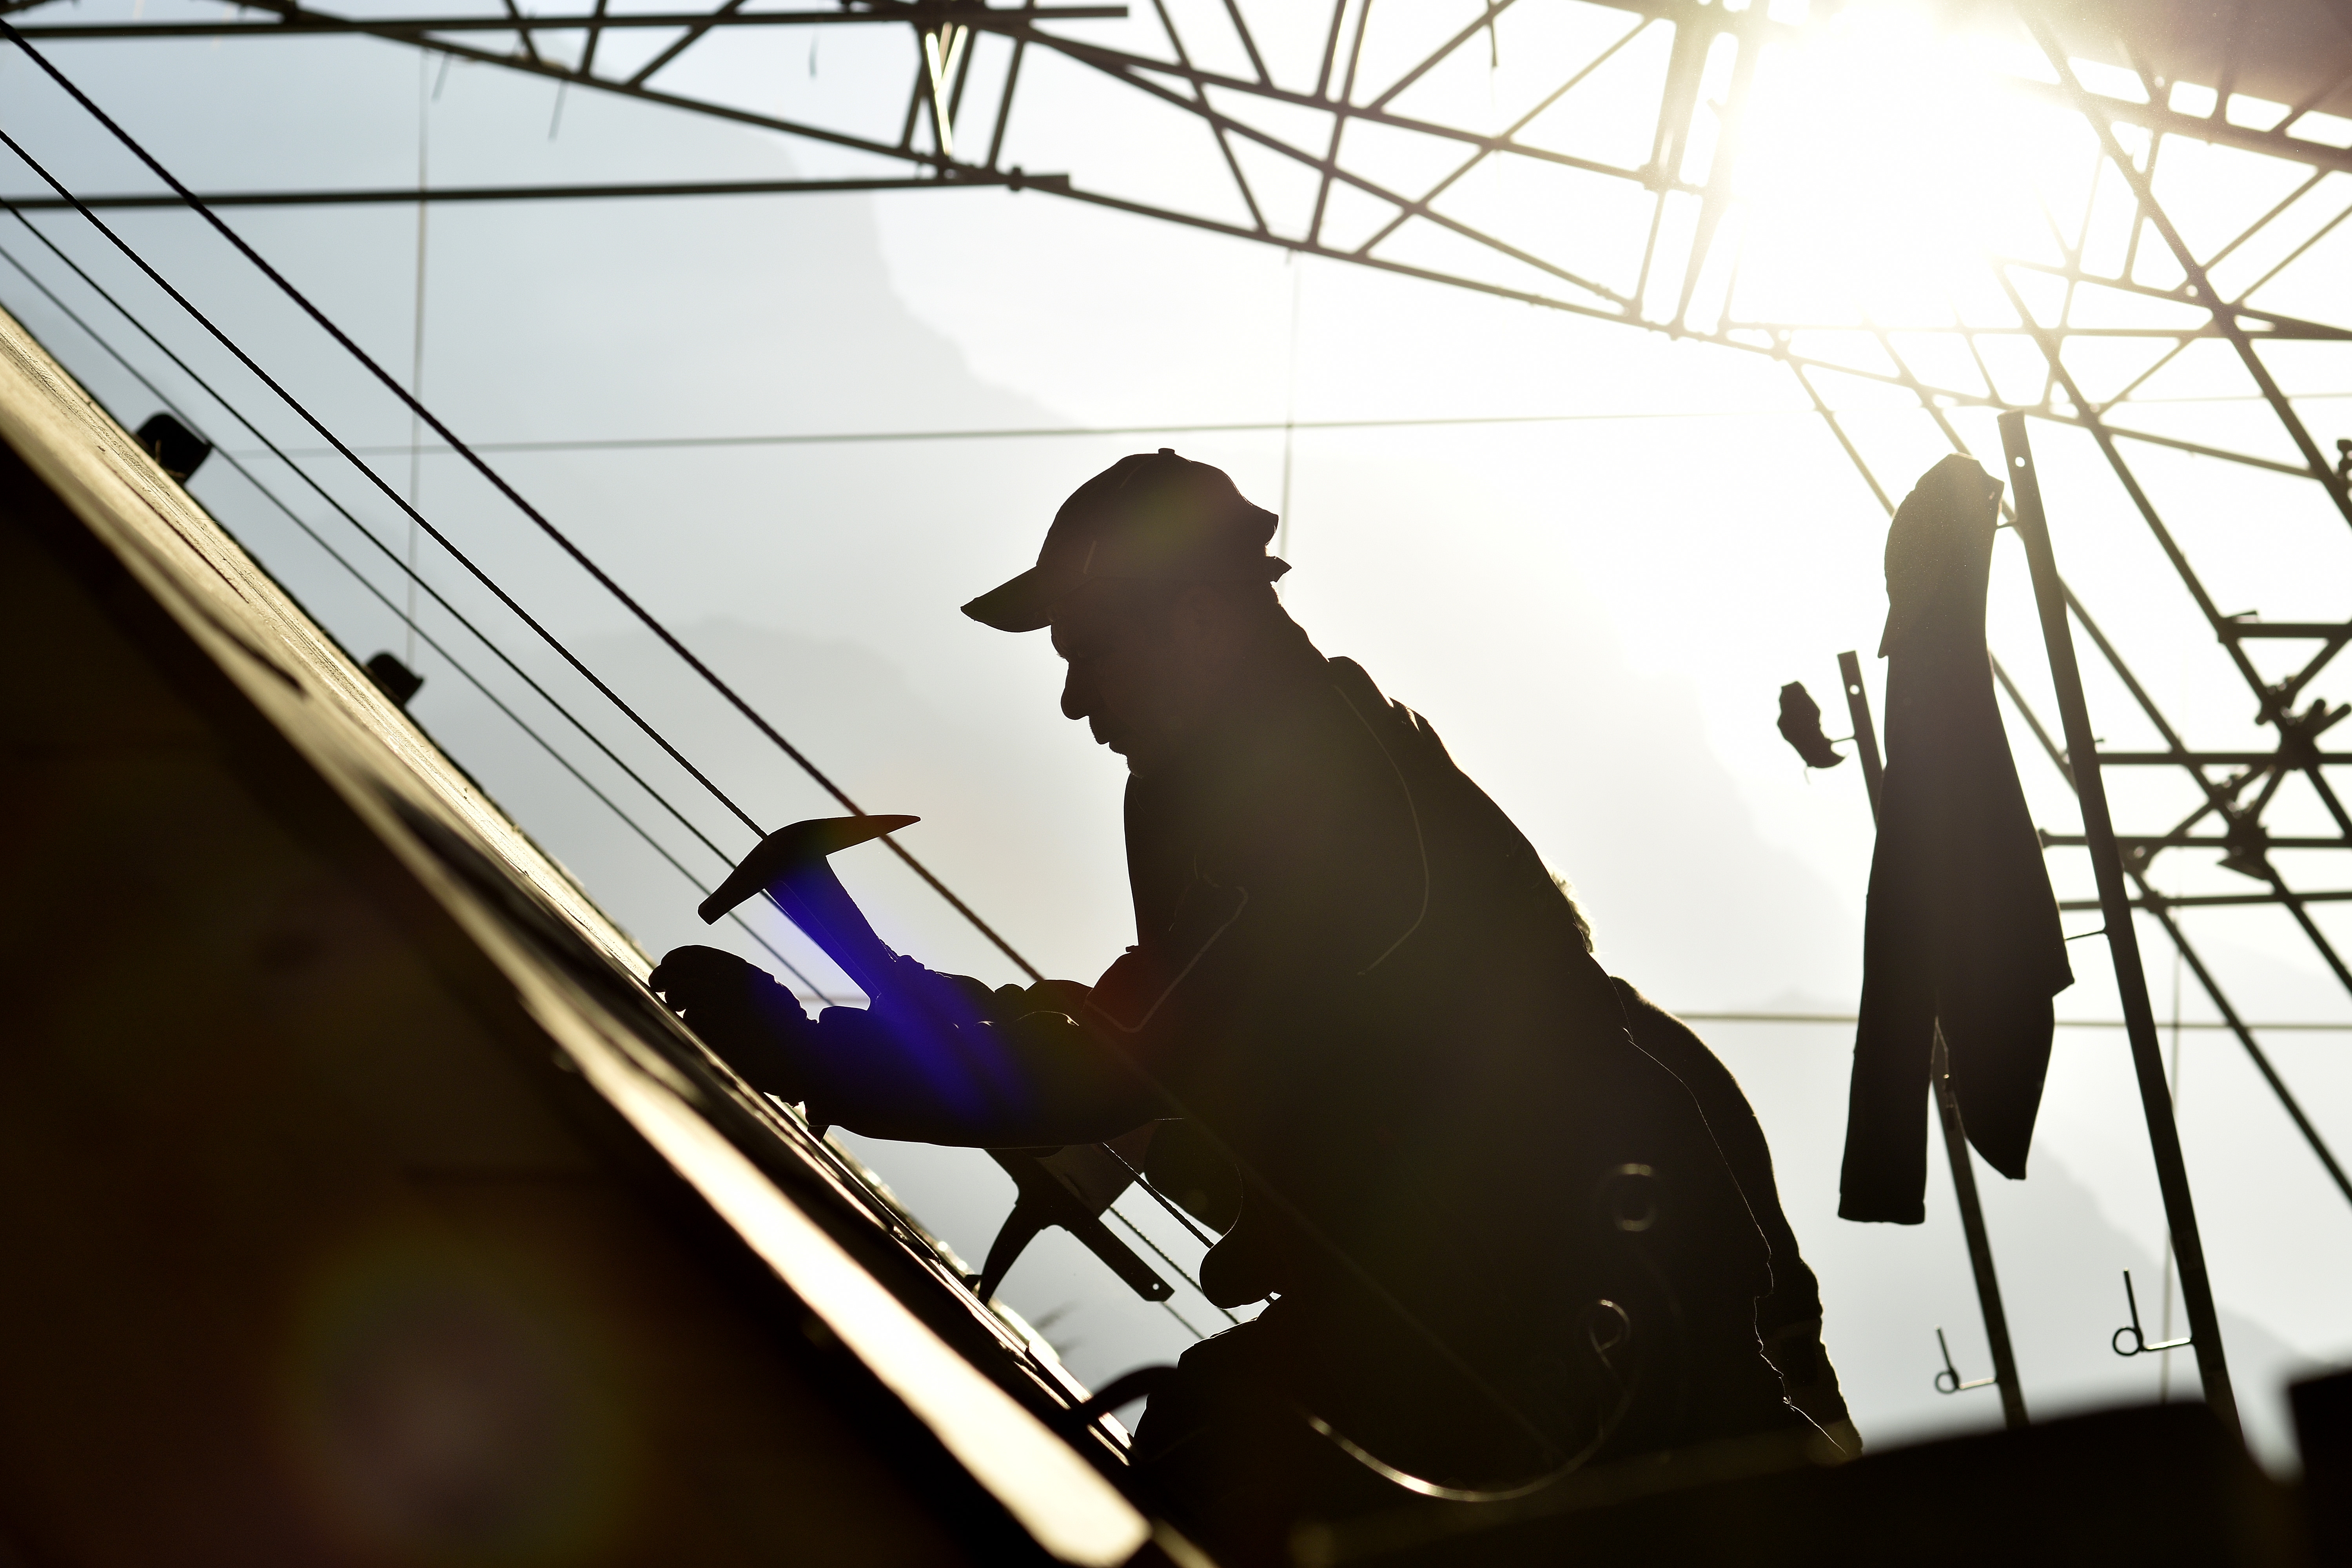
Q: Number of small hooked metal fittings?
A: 2